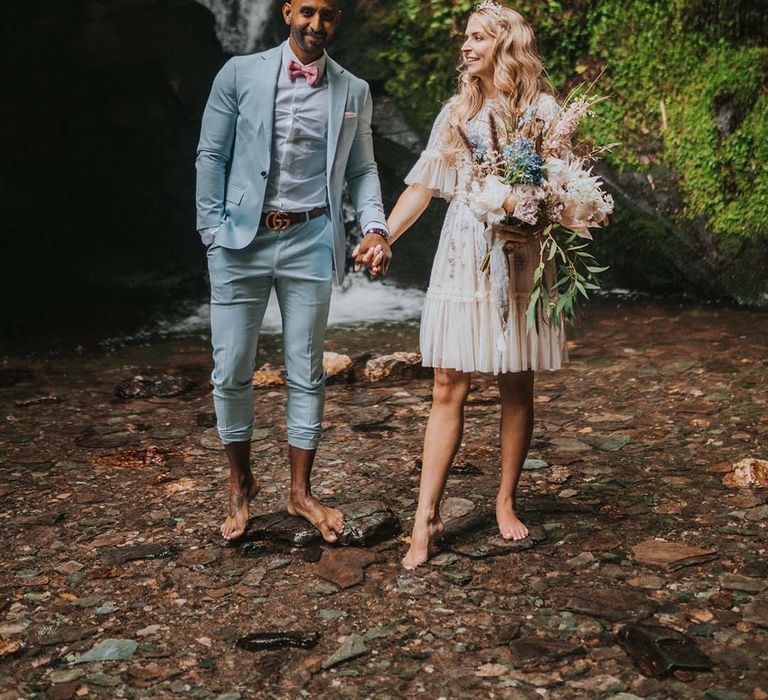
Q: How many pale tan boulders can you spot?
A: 4